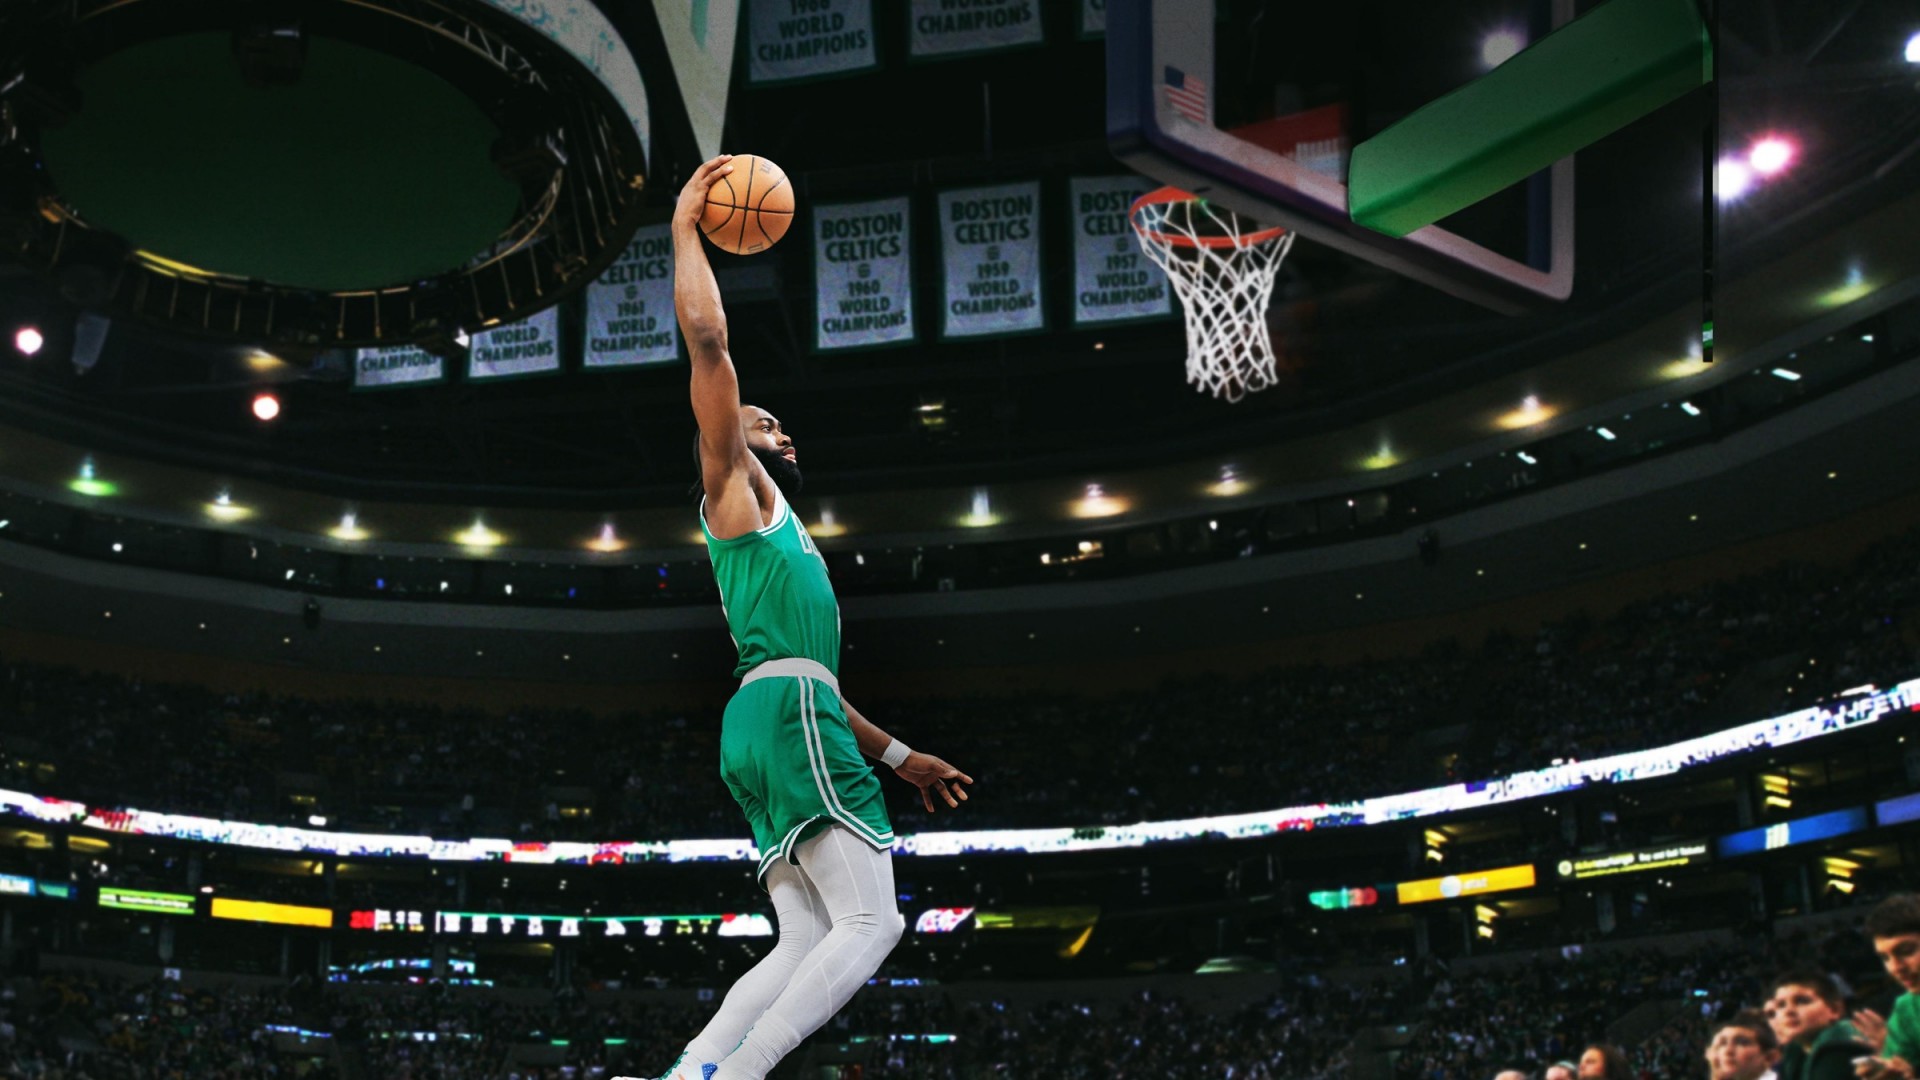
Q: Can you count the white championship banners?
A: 9